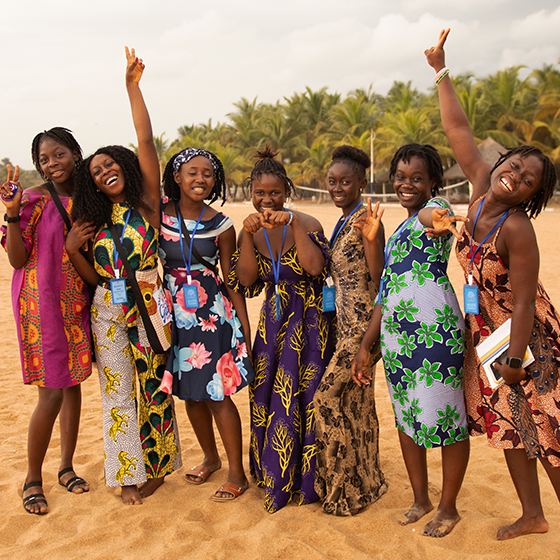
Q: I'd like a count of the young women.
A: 7